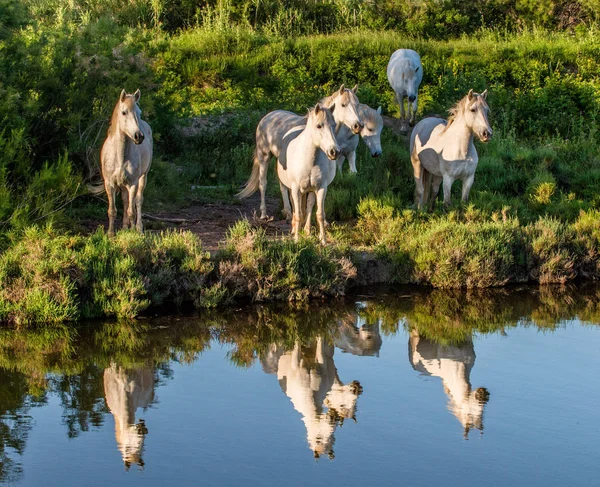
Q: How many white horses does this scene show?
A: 6